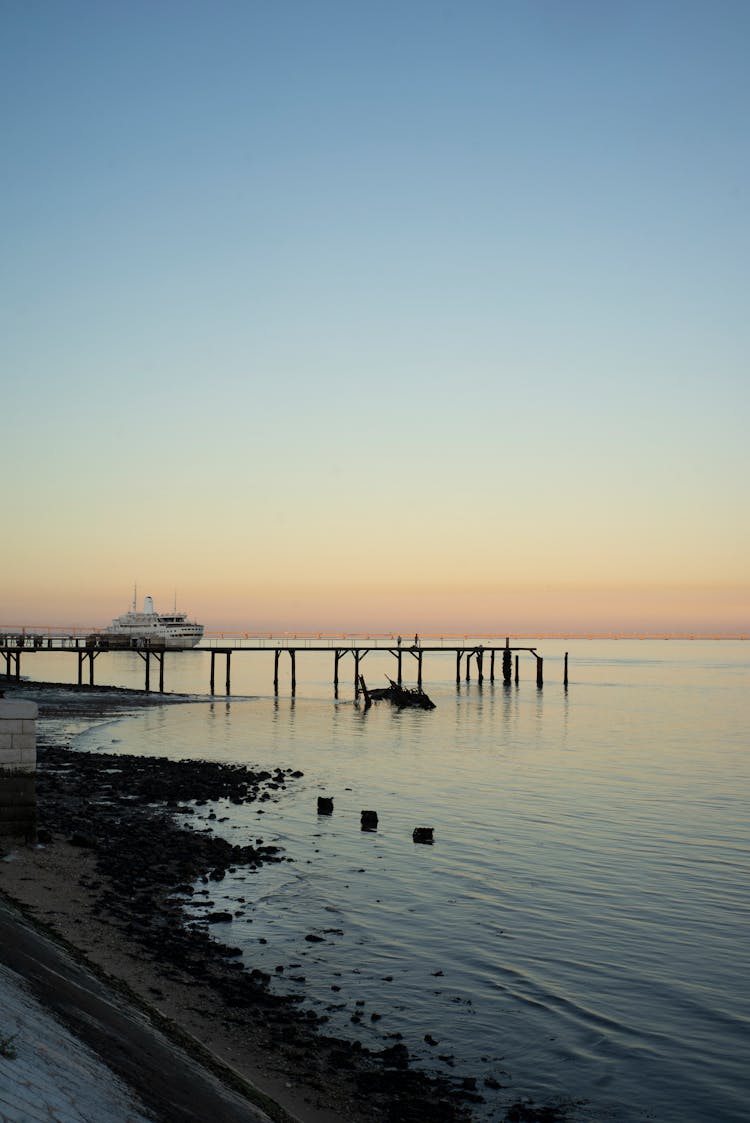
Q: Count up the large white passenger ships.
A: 1